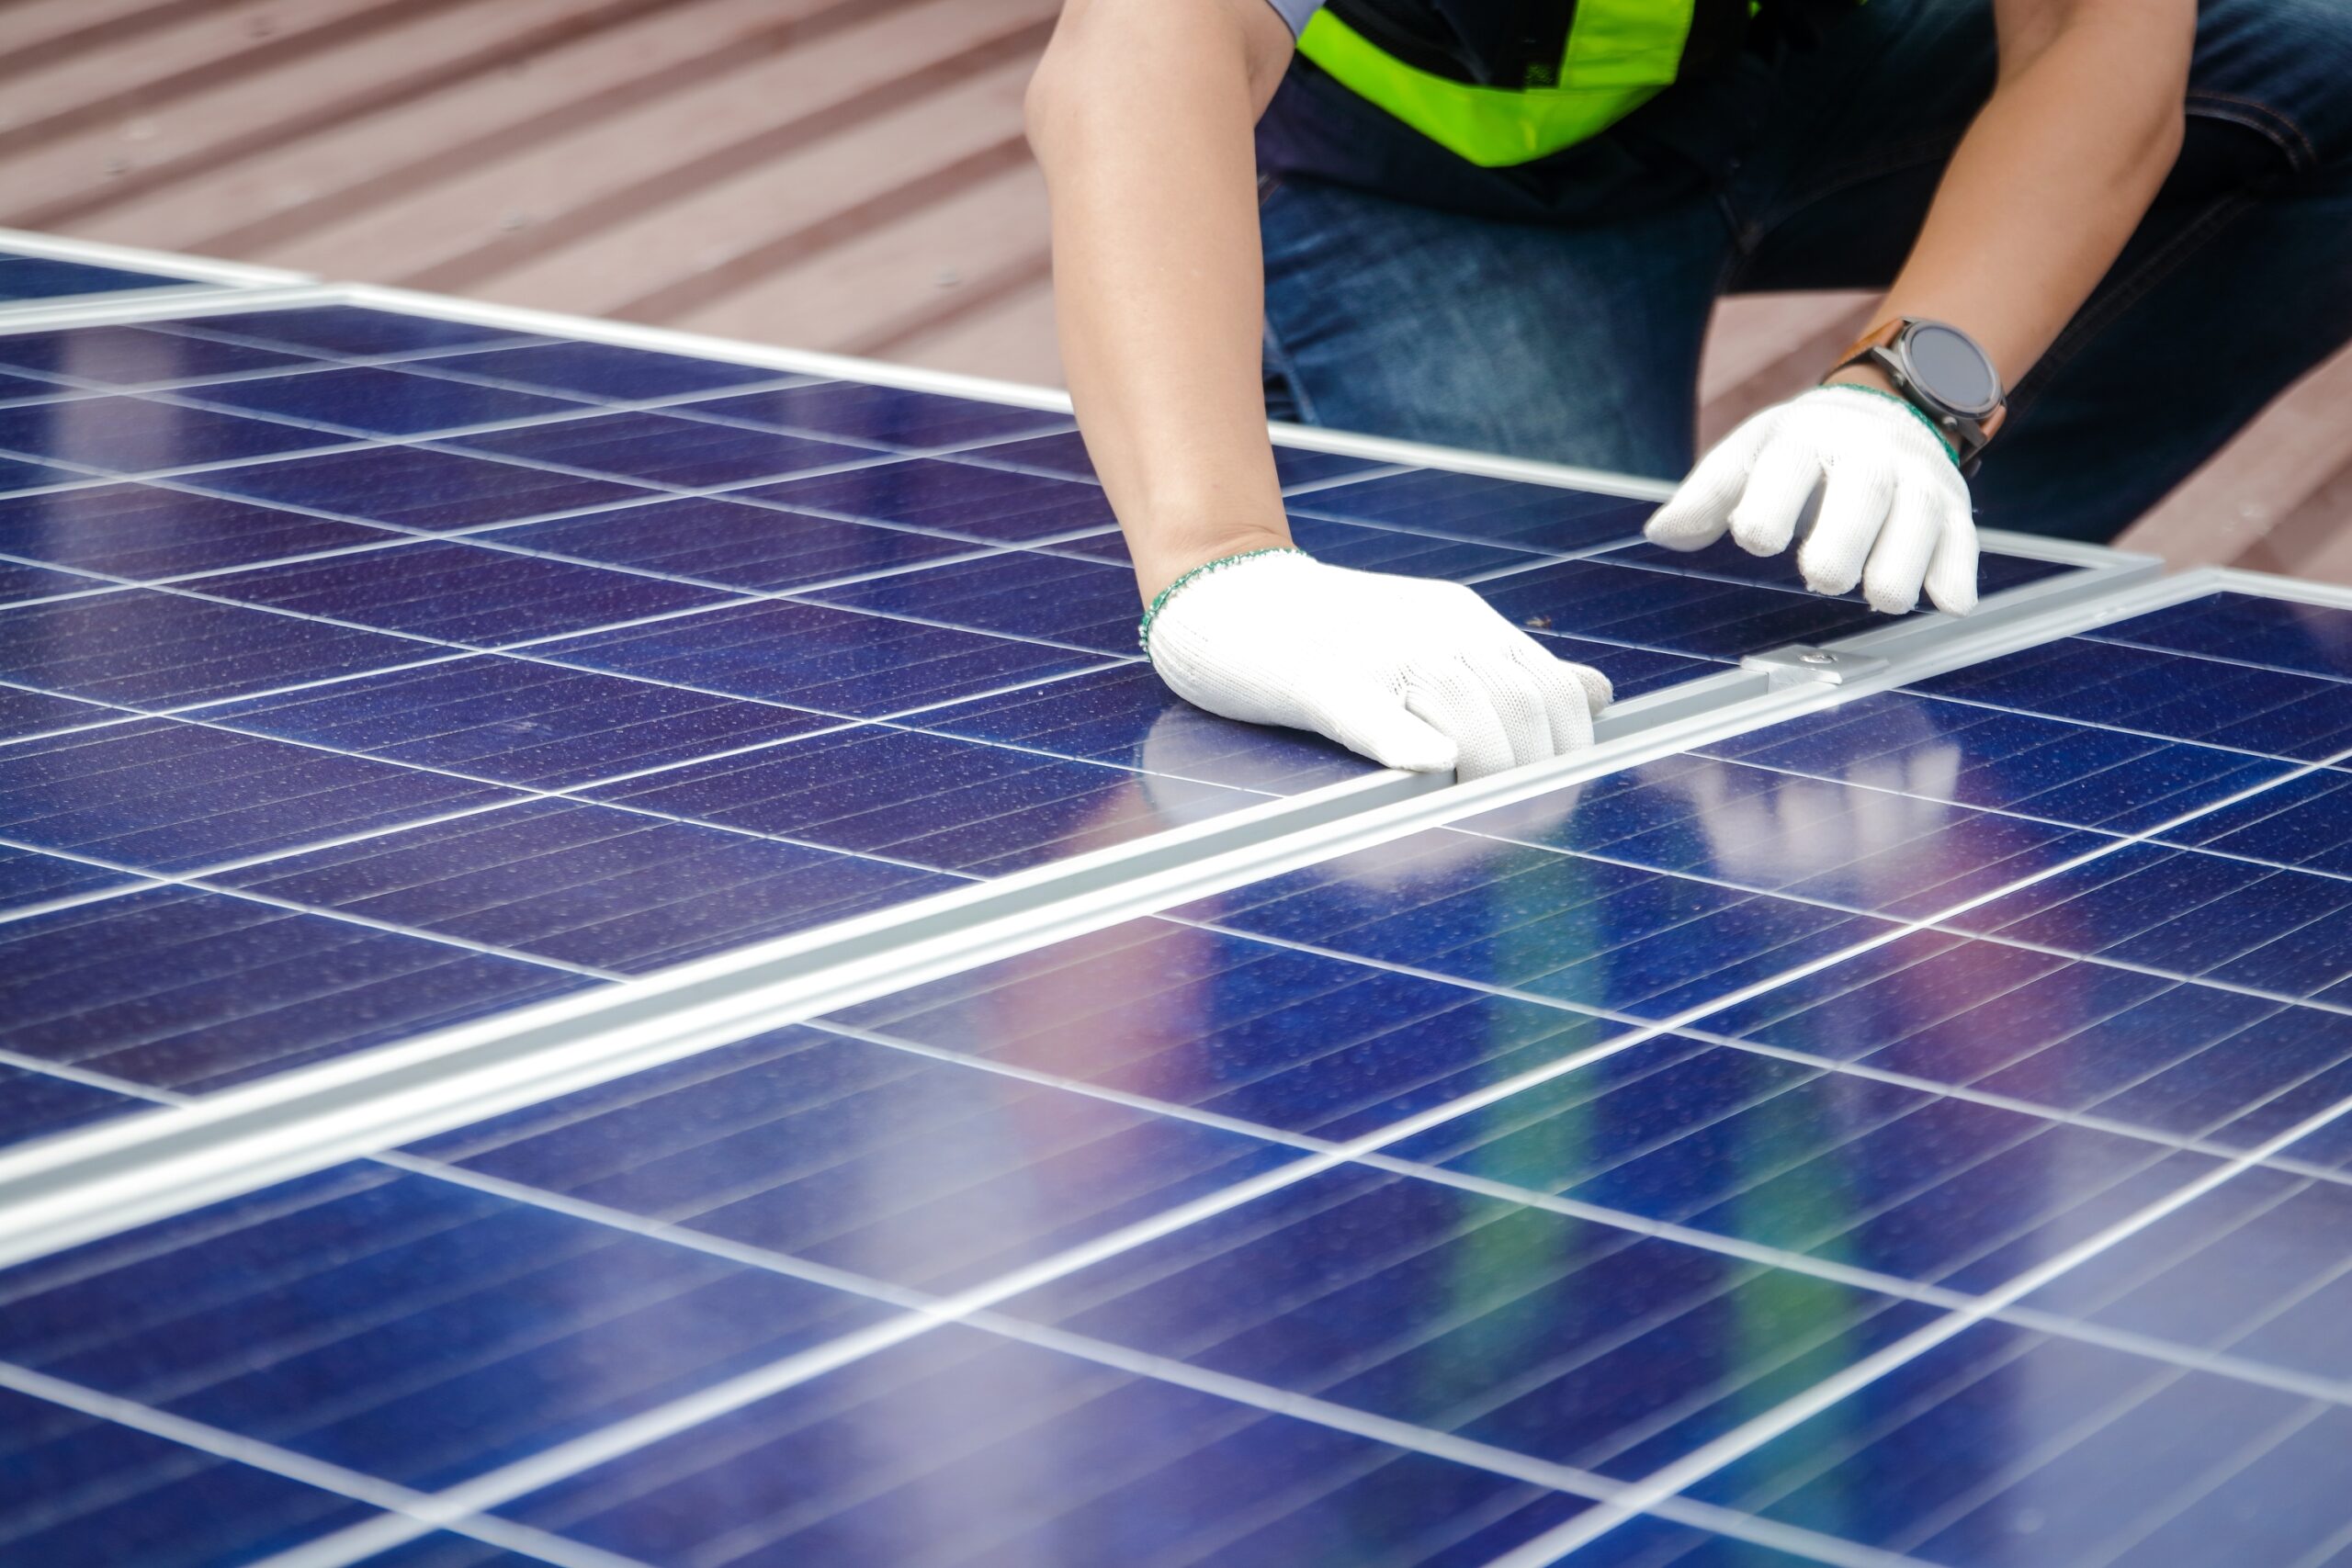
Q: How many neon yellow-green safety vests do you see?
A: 1